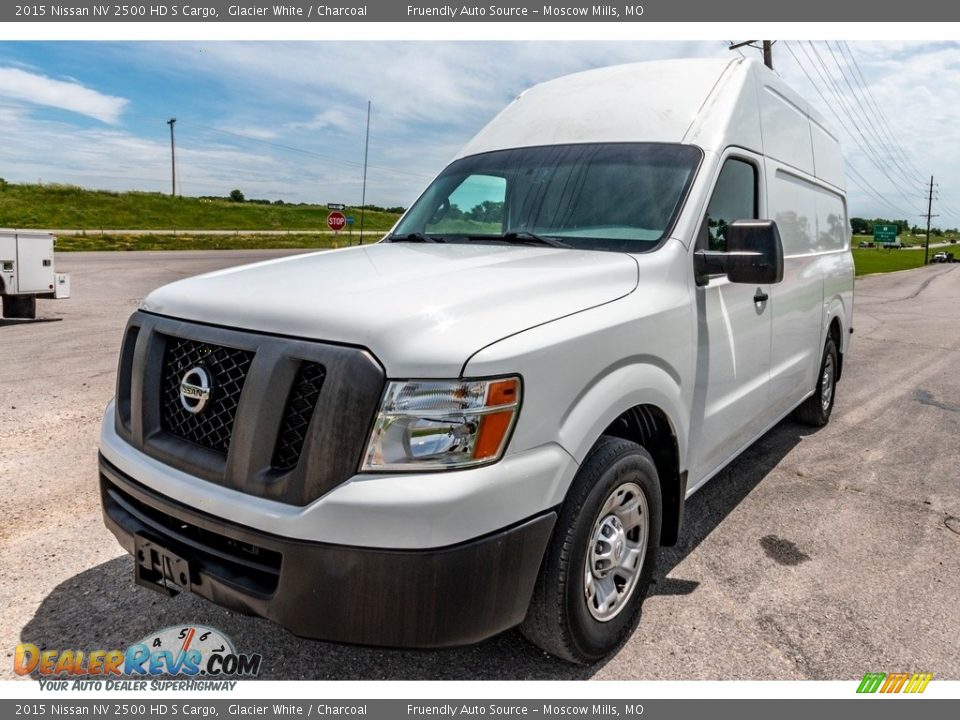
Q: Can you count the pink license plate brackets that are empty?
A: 0